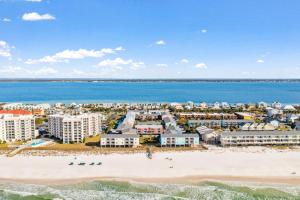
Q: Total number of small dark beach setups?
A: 4